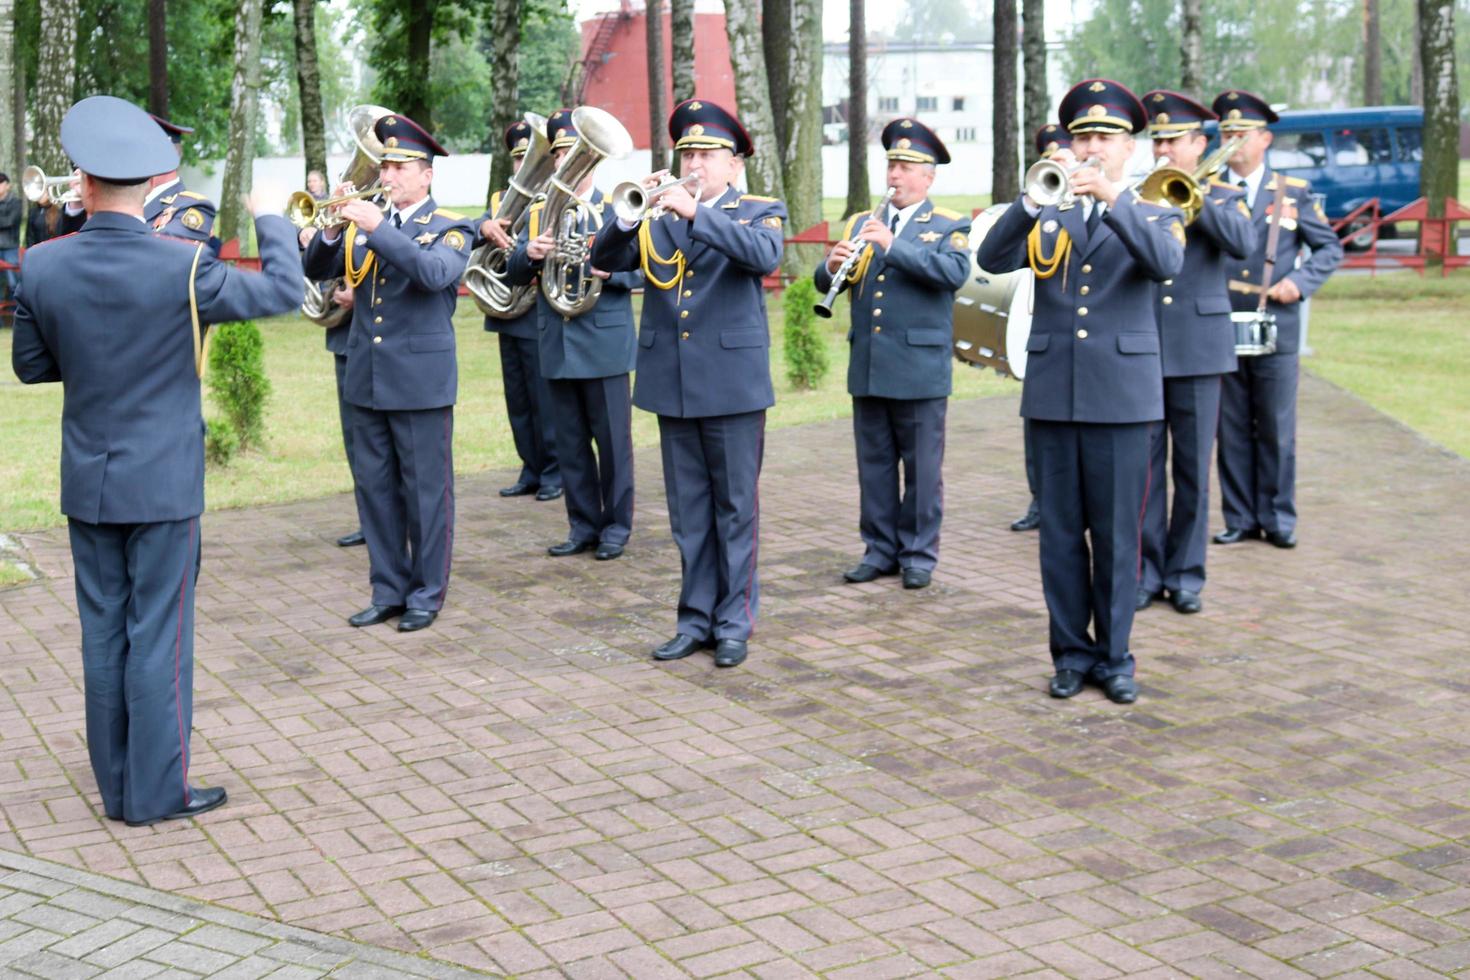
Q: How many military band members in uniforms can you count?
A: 12